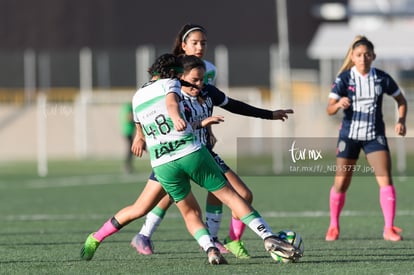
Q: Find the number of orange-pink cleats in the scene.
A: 2